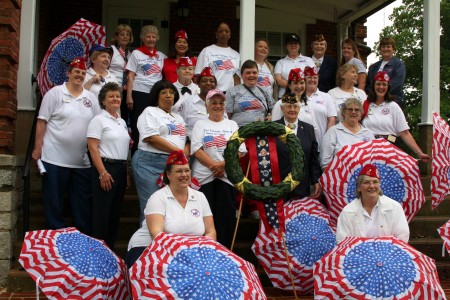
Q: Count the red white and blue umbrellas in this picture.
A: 8